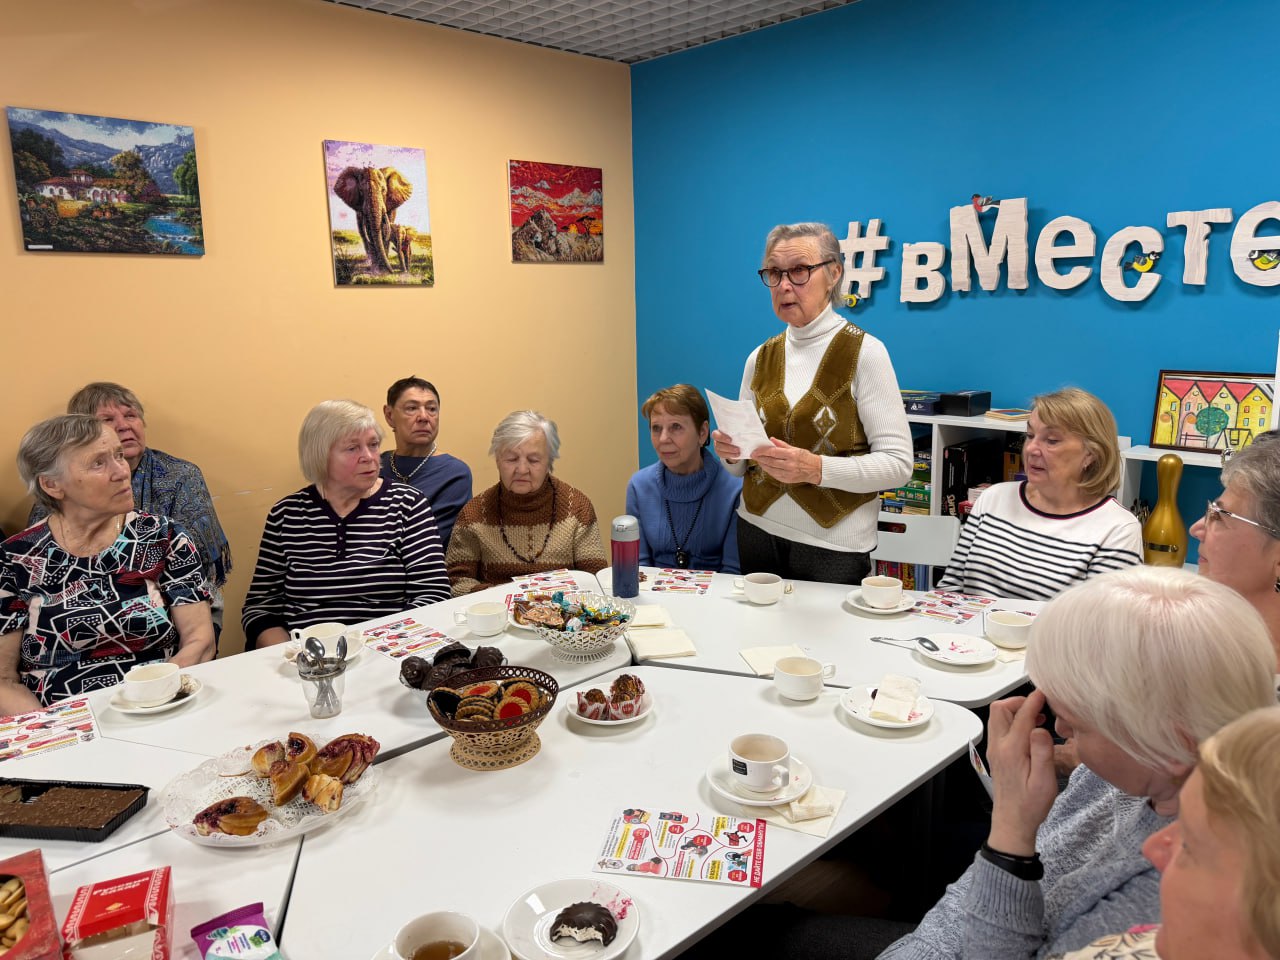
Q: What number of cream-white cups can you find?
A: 9